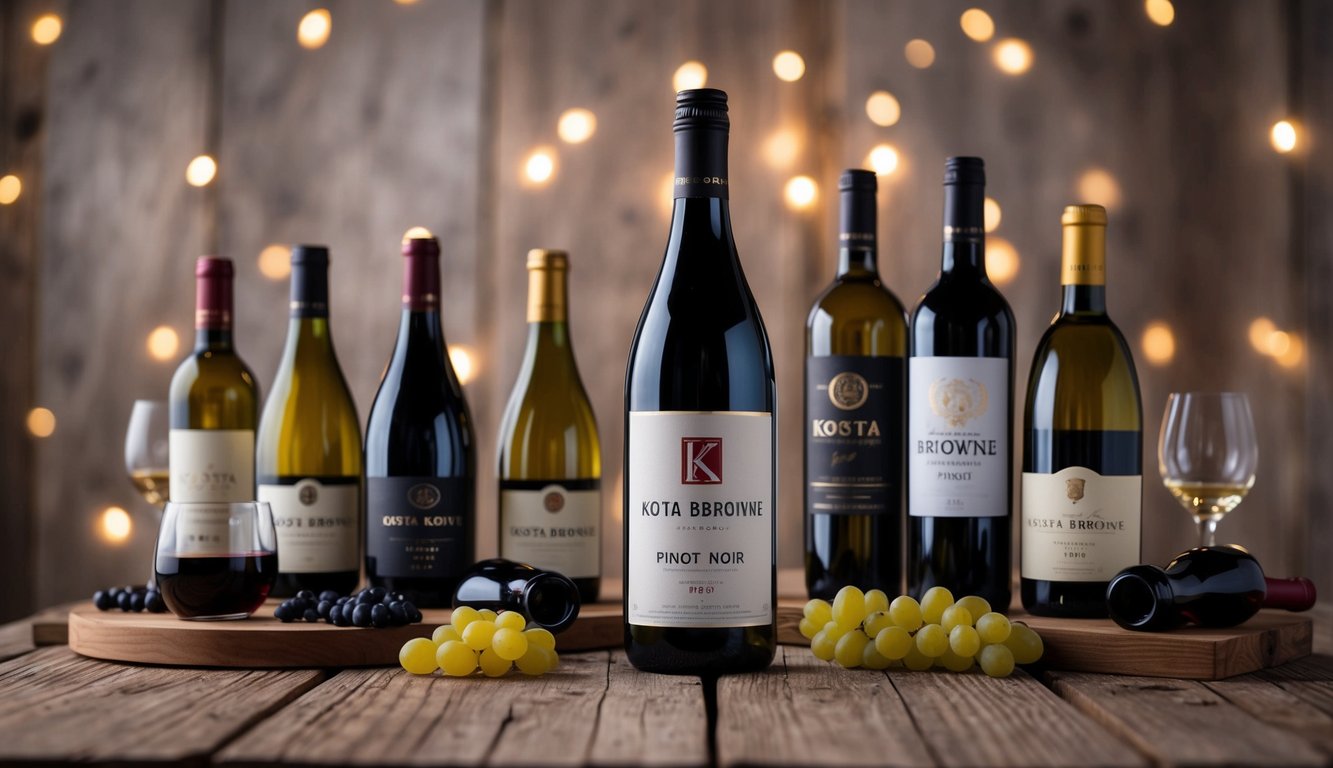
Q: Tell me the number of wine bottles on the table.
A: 10